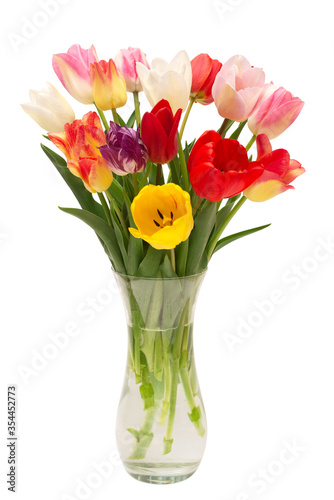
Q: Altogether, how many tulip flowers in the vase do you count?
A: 14